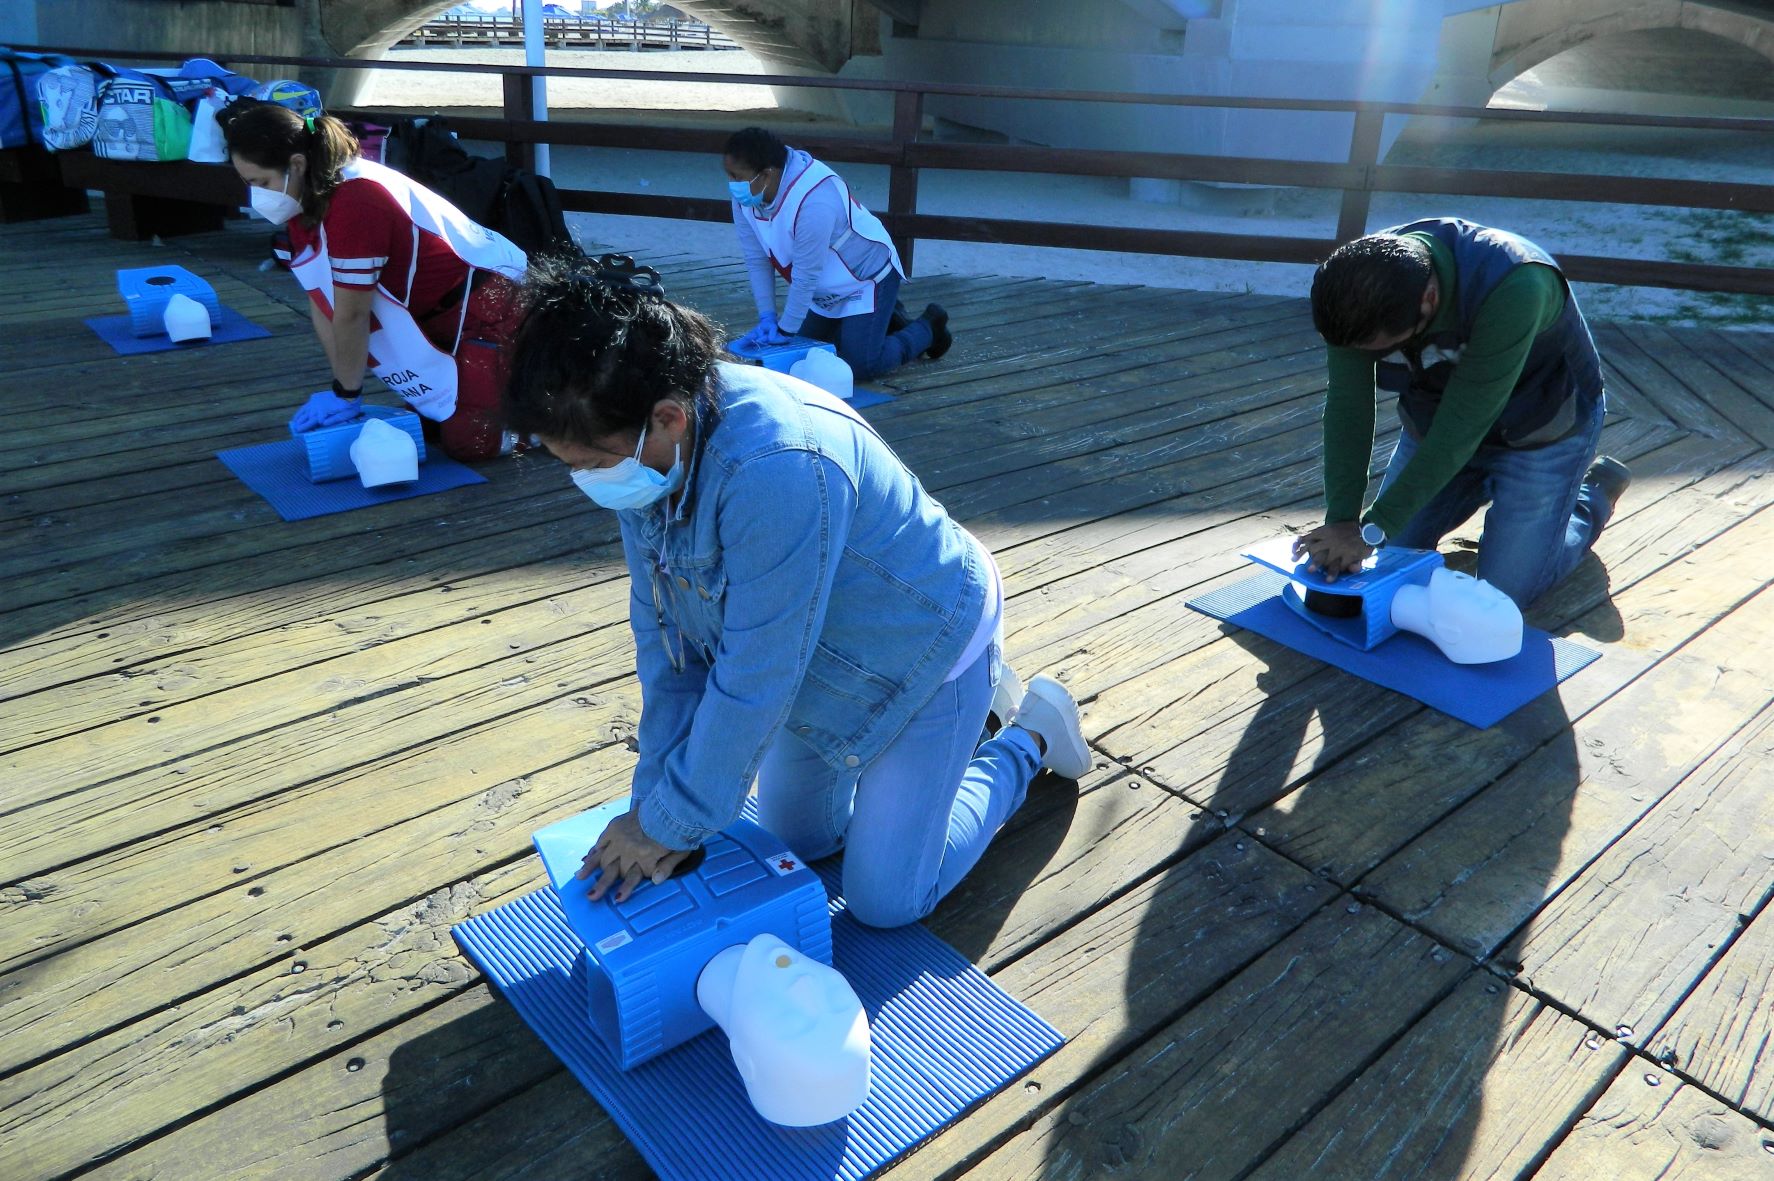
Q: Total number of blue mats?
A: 5